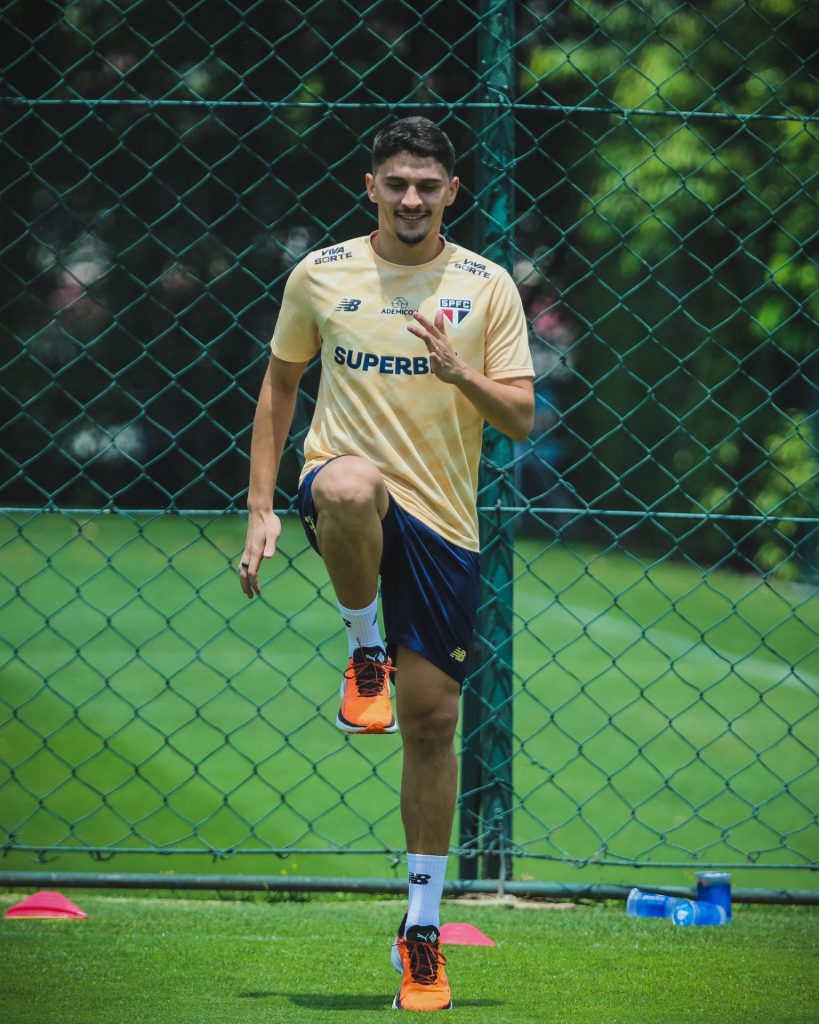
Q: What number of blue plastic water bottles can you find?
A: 3